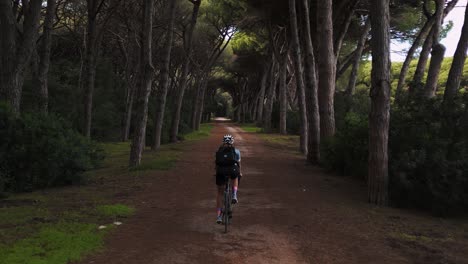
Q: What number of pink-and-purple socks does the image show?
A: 2